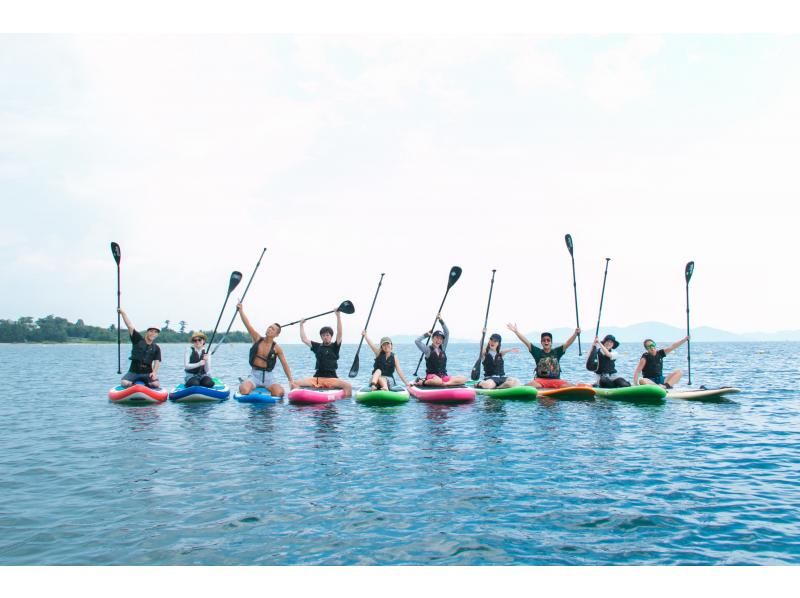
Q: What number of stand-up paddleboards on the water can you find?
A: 10